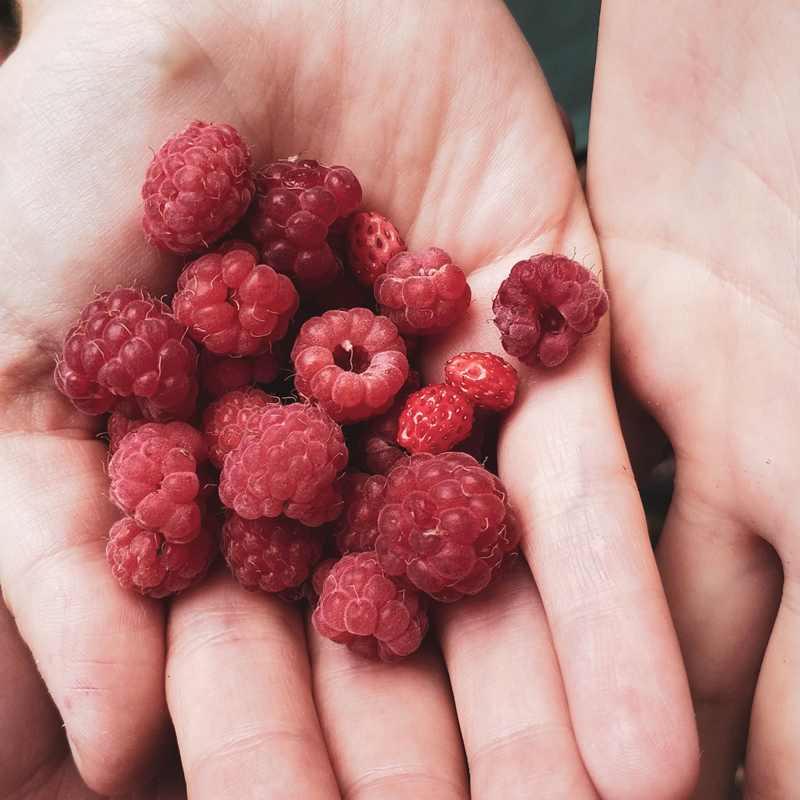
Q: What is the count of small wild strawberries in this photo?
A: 3